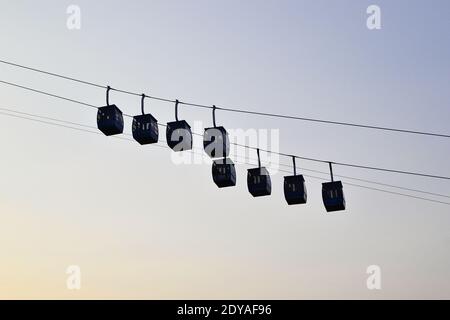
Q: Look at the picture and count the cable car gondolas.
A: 8